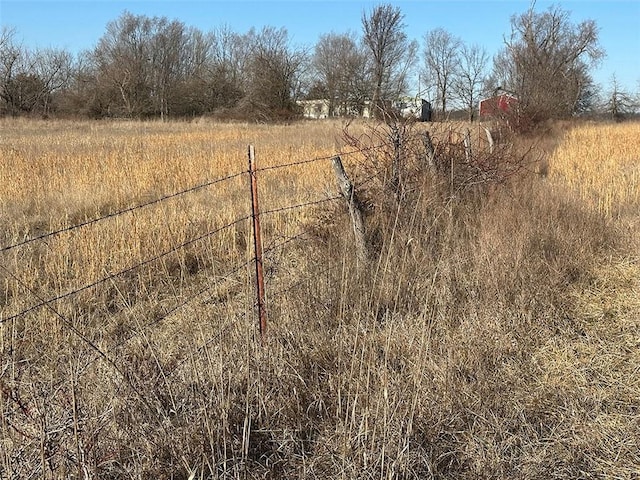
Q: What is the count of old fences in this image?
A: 1